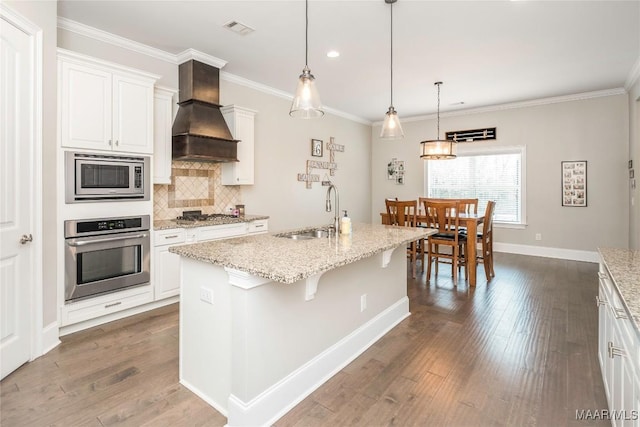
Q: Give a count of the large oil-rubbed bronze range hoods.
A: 1